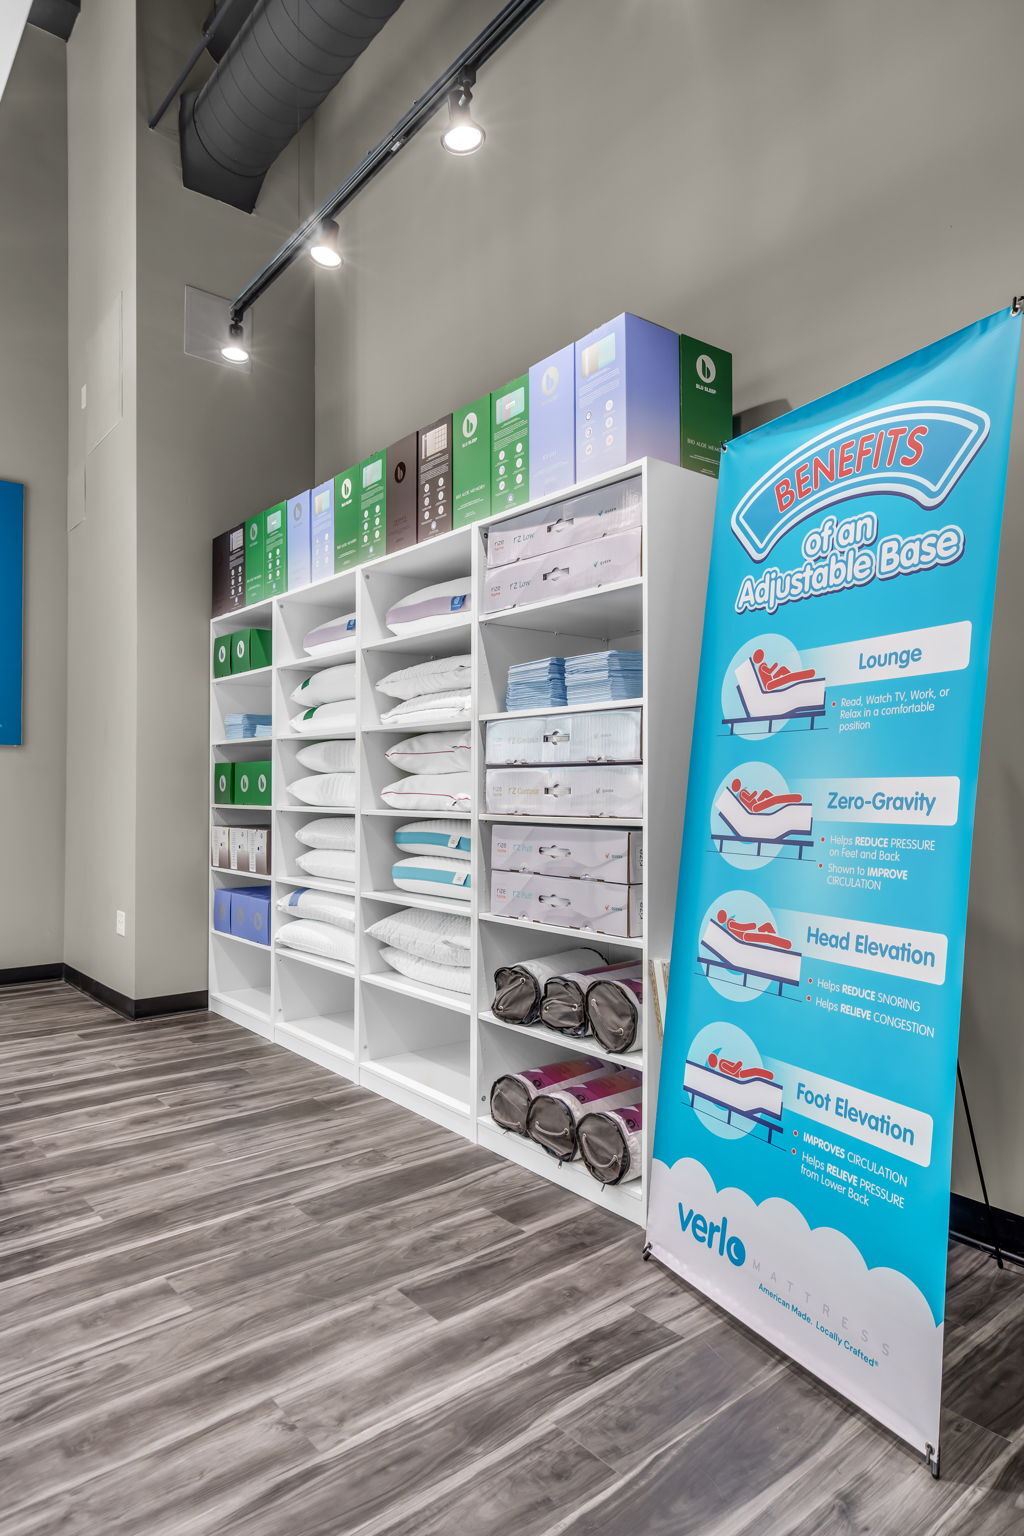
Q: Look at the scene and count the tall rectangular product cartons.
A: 15